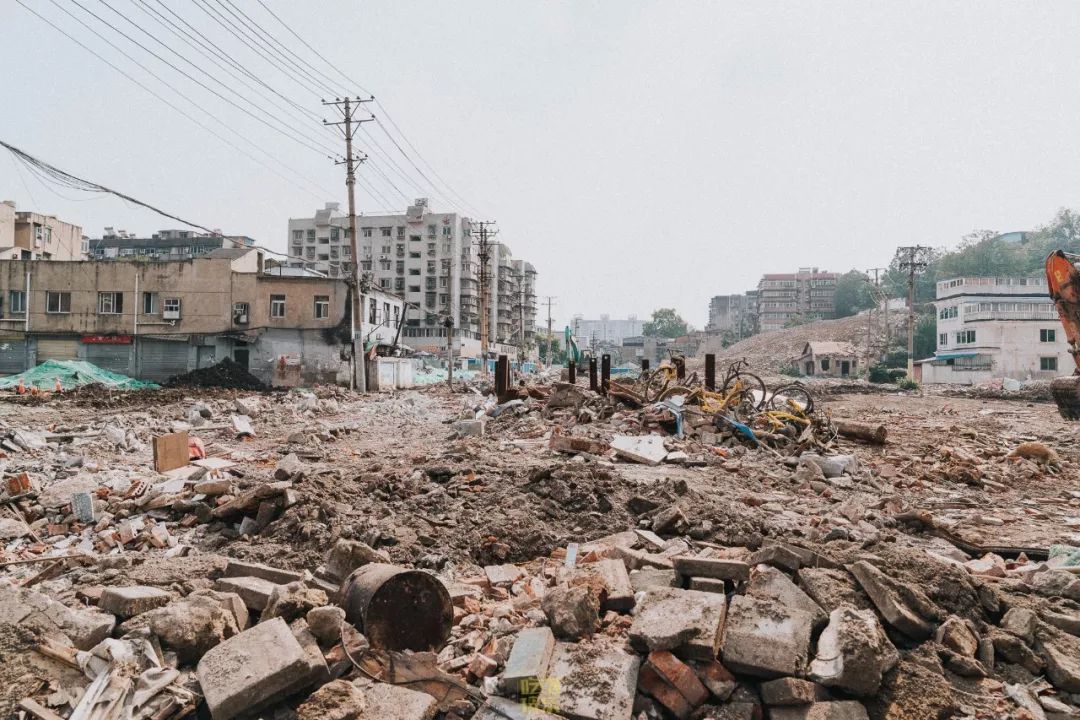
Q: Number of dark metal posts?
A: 7